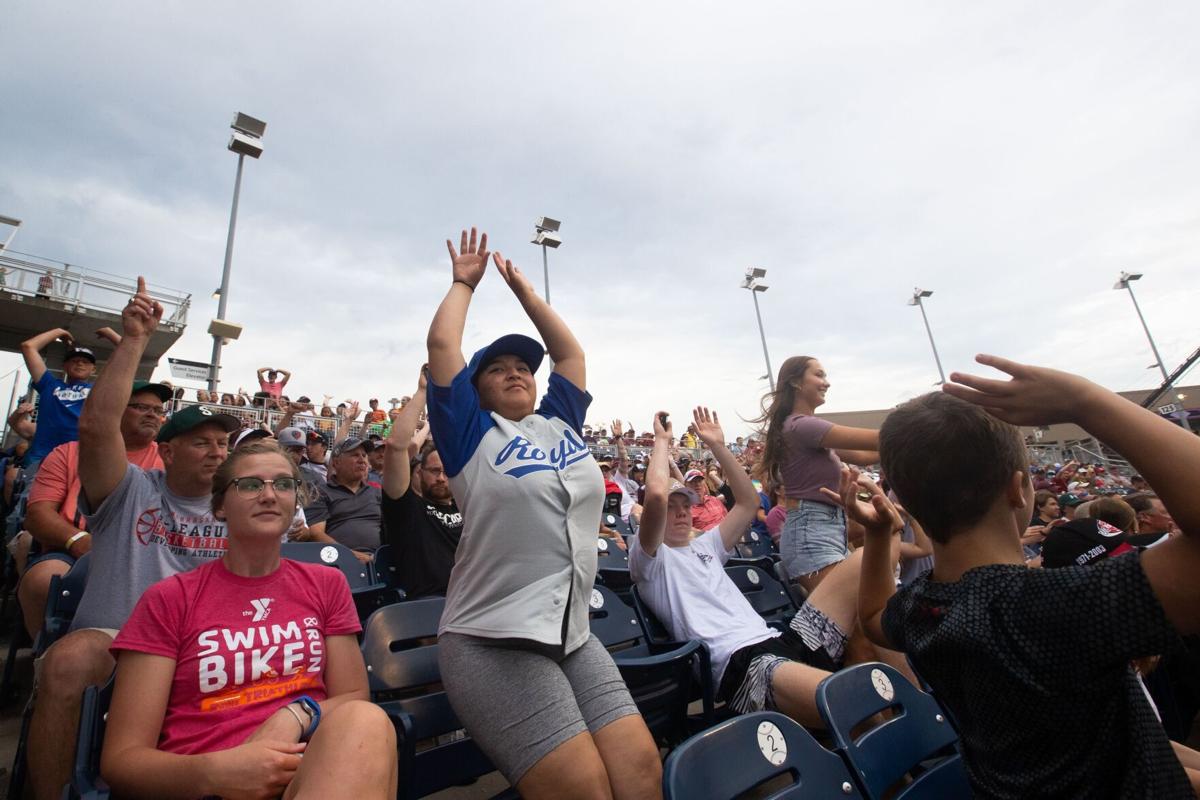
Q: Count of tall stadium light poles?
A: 5